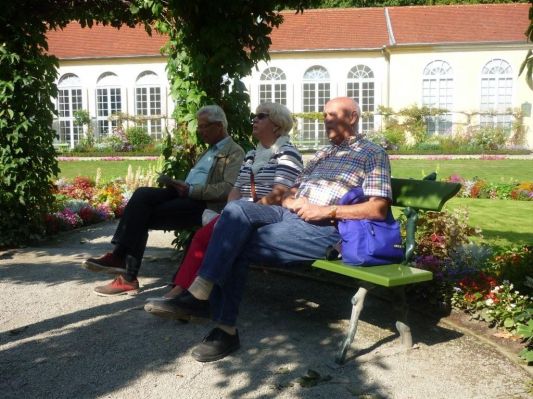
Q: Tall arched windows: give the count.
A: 8